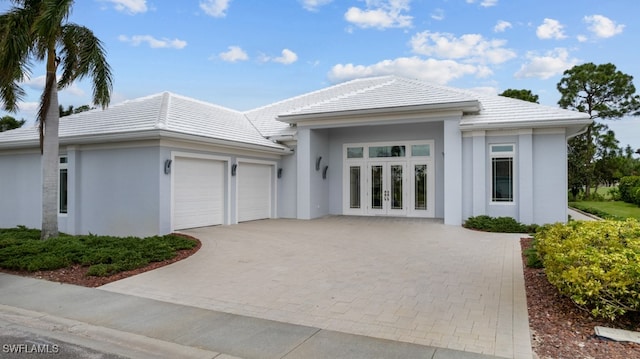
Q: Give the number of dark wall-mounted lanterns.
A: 5